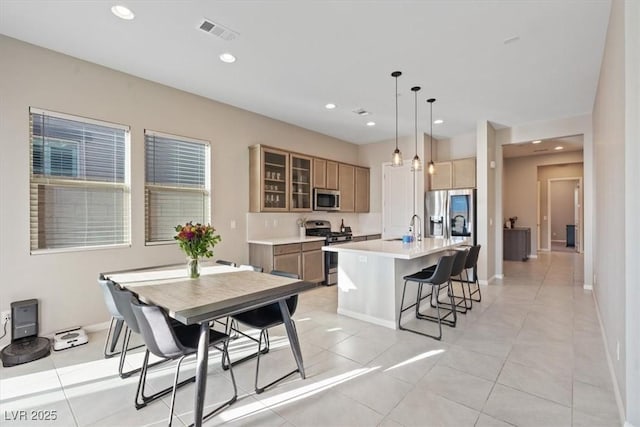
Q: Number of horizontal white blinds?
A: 2